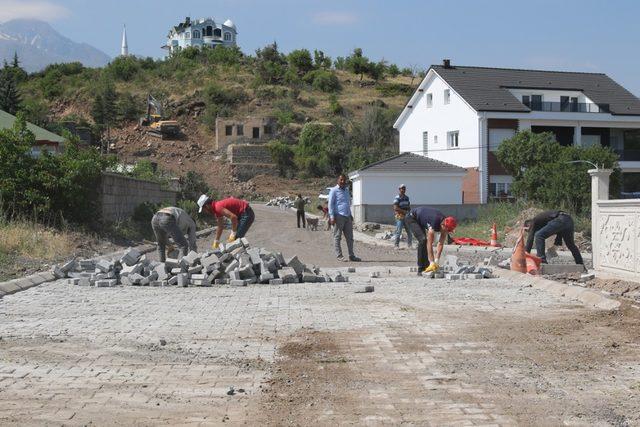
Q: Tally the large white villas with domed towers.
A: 1